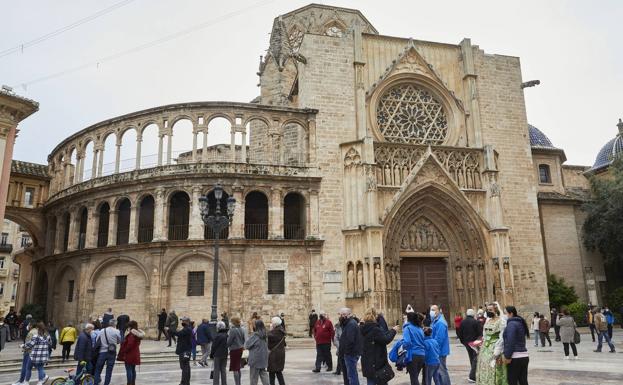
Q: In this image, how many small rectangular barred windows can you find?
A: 4